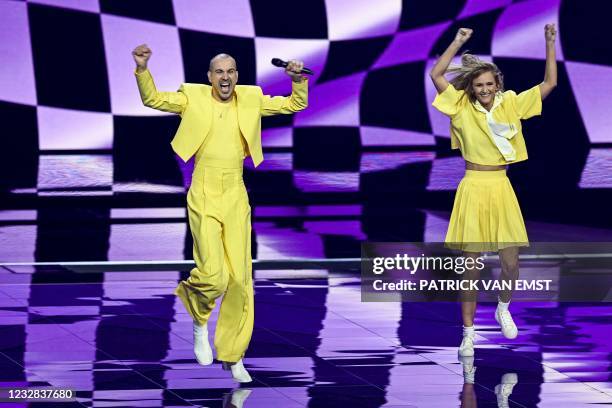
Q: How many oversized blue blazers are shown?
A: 0